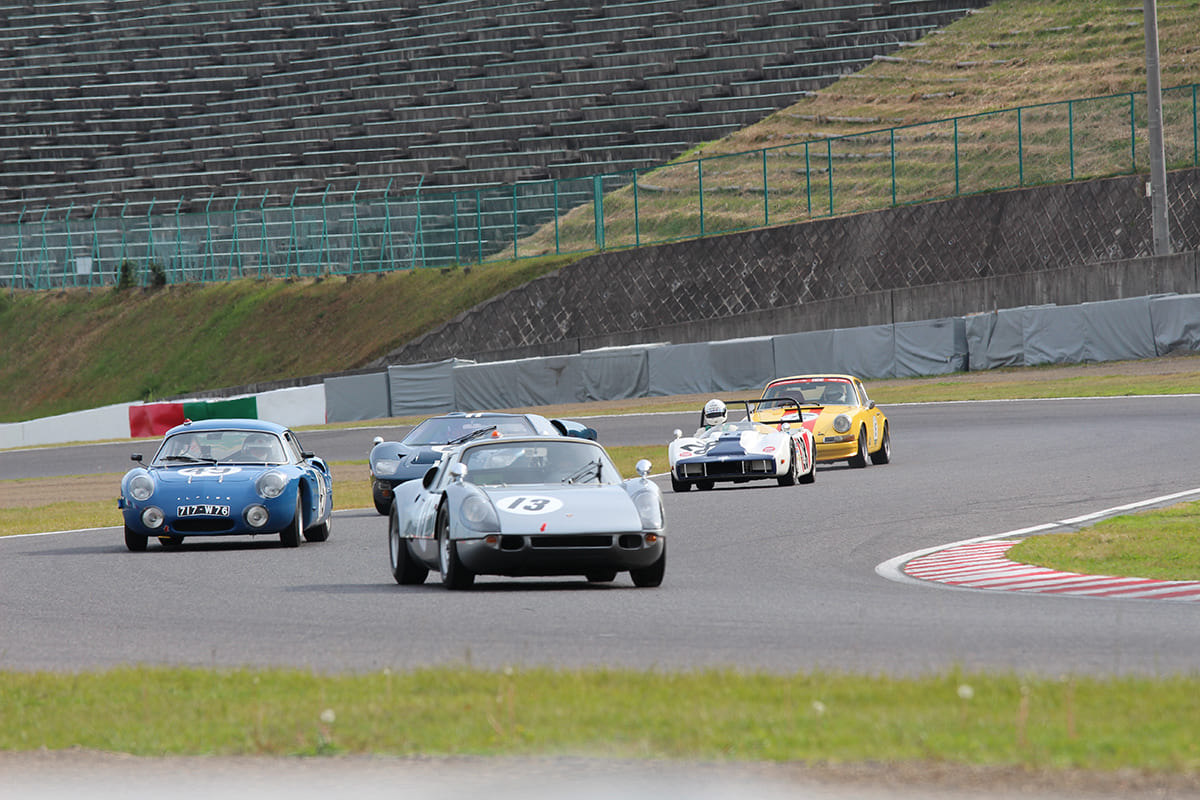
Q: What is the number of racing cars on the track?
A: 5